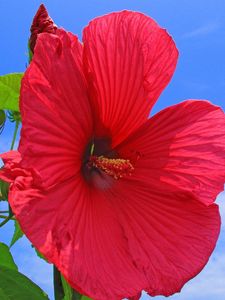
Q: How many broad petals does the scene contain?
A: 5